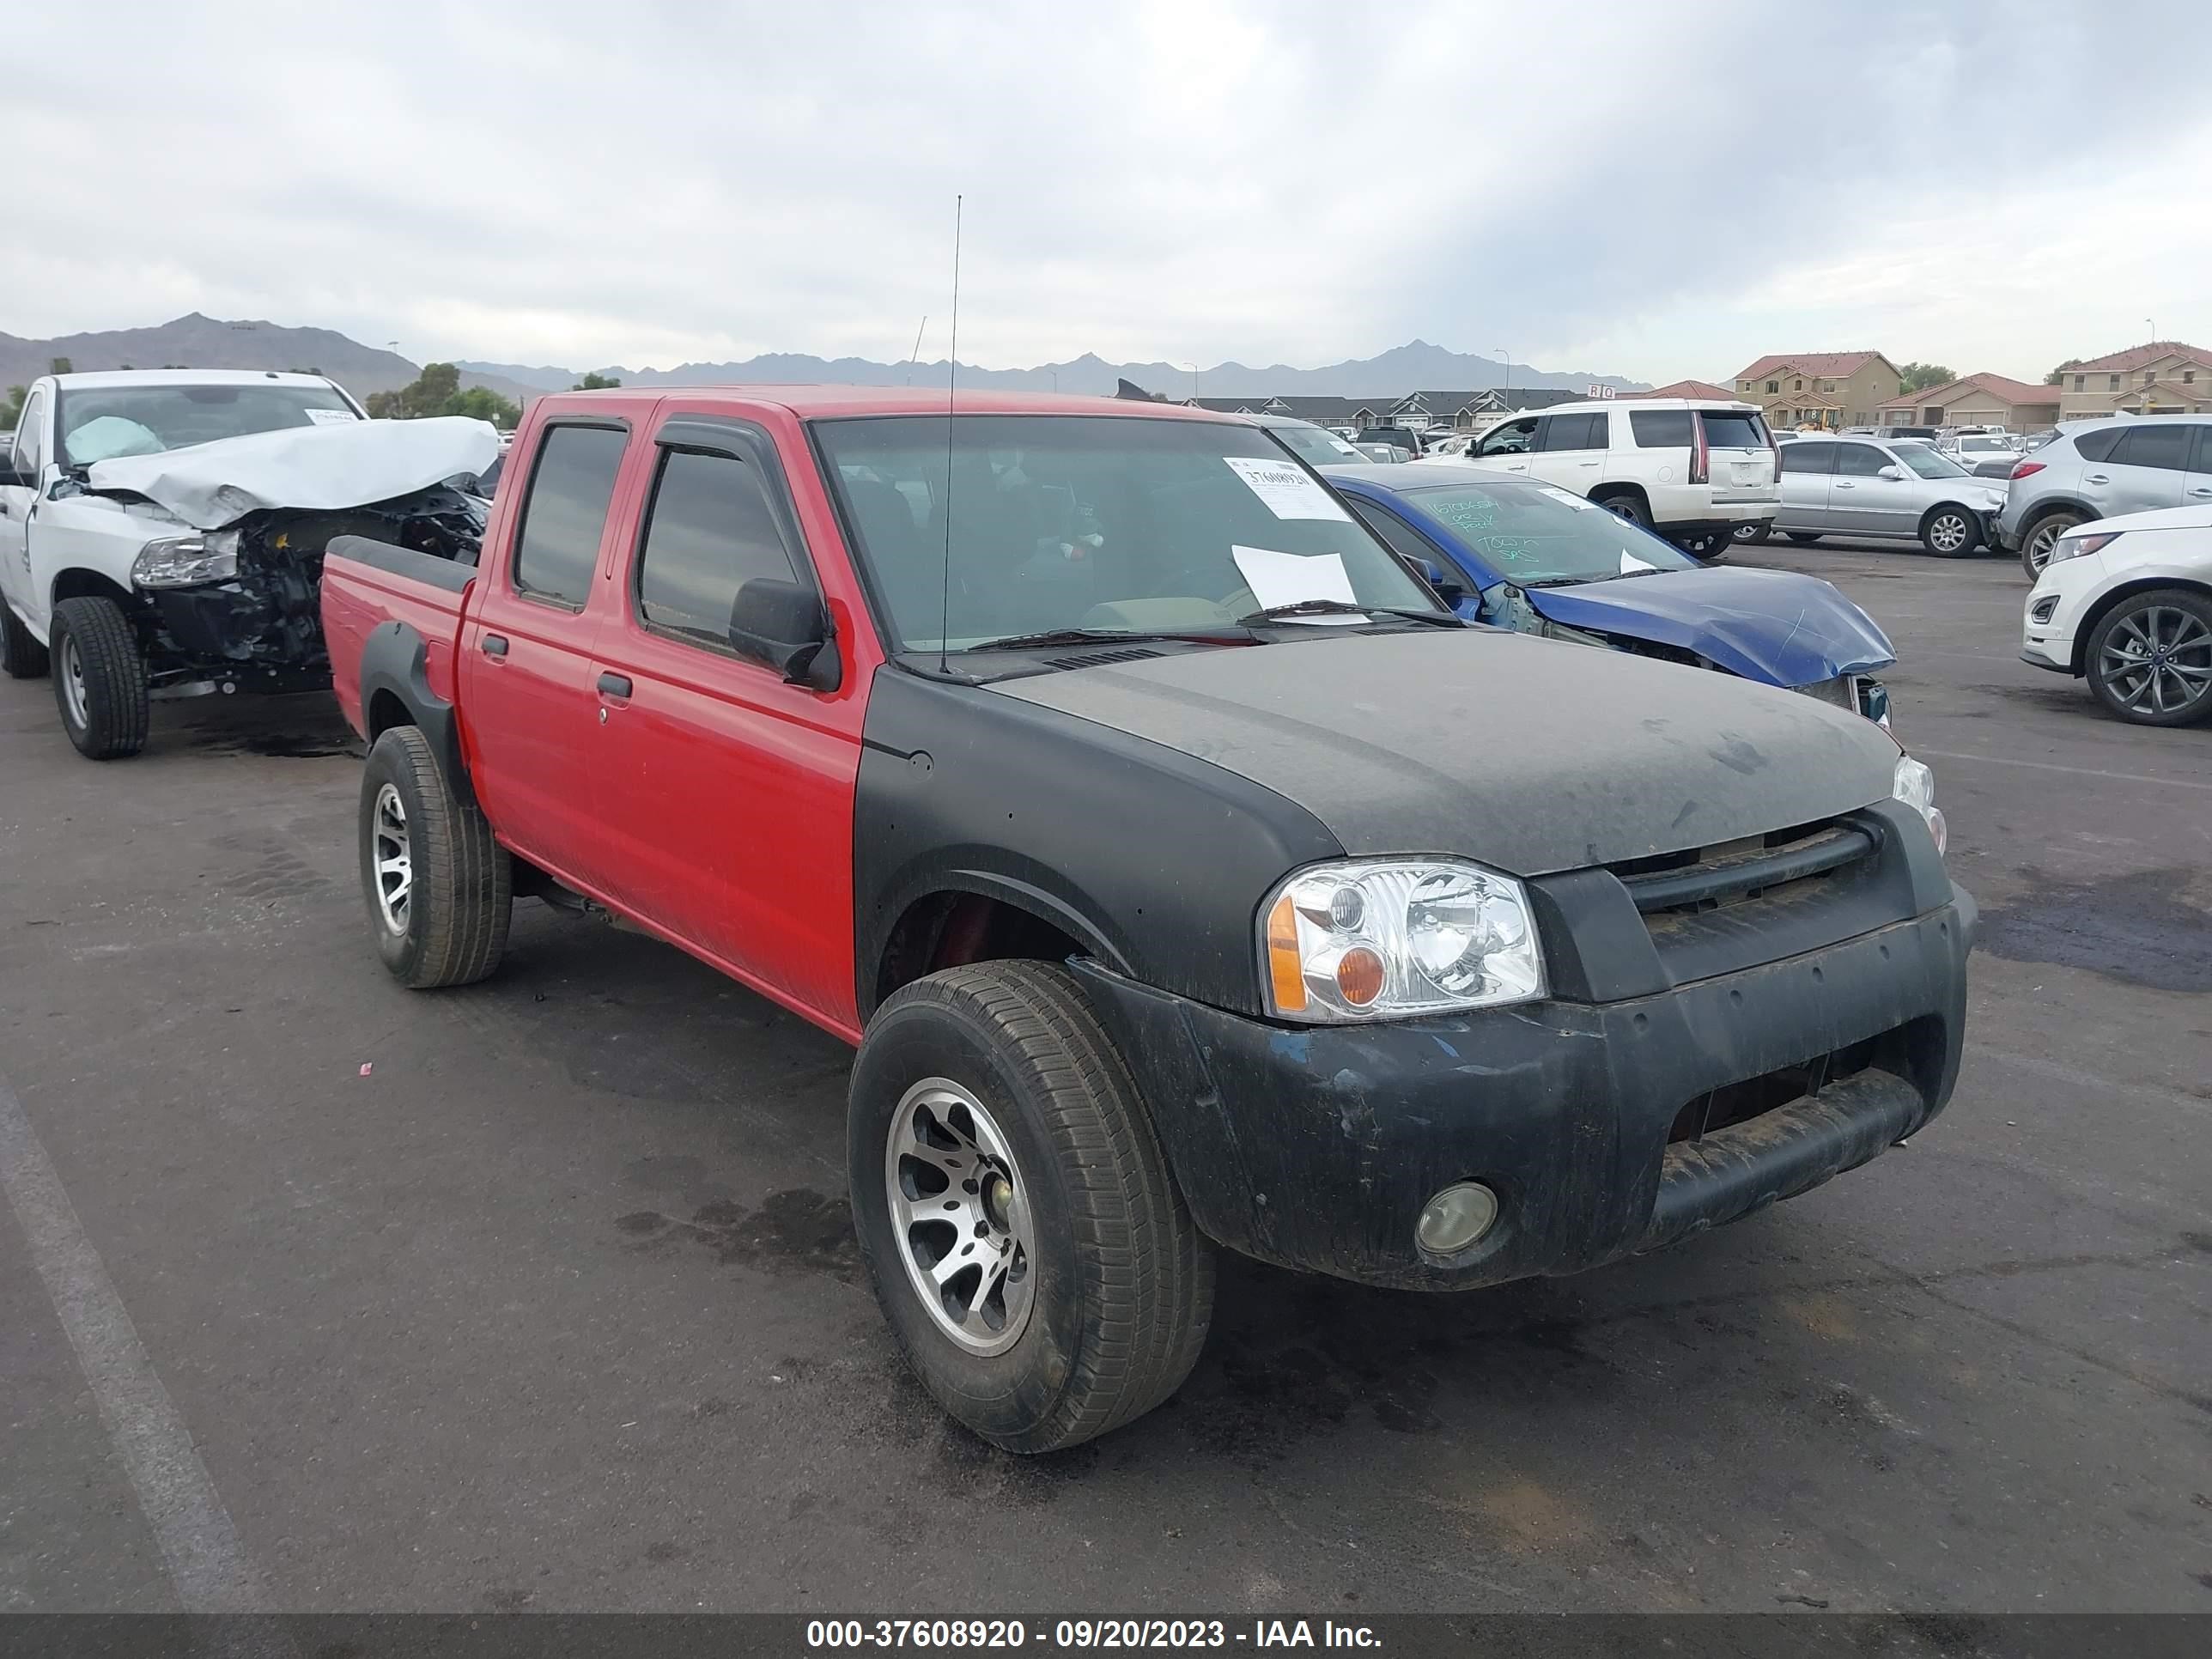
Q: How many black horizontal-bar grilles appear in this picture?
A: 1